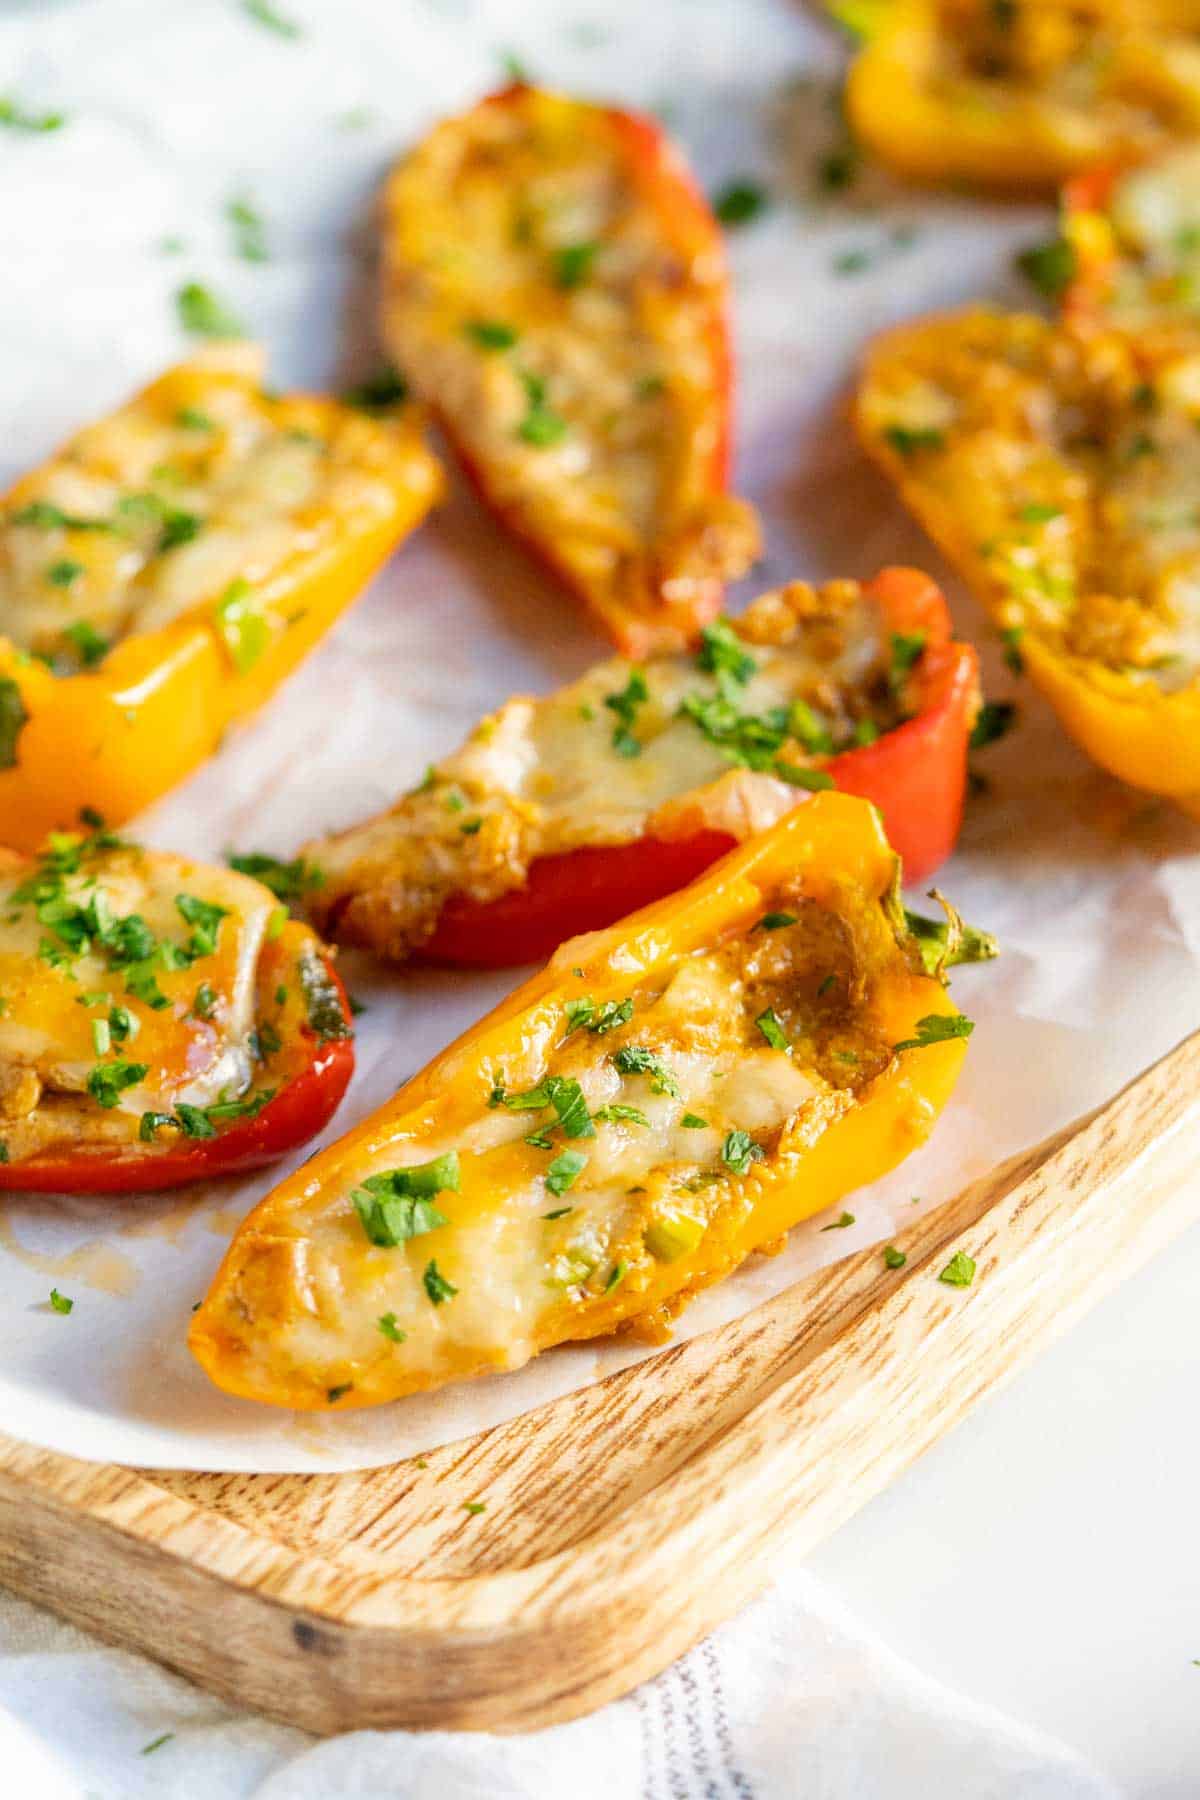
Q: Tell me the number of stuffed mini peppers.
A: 8